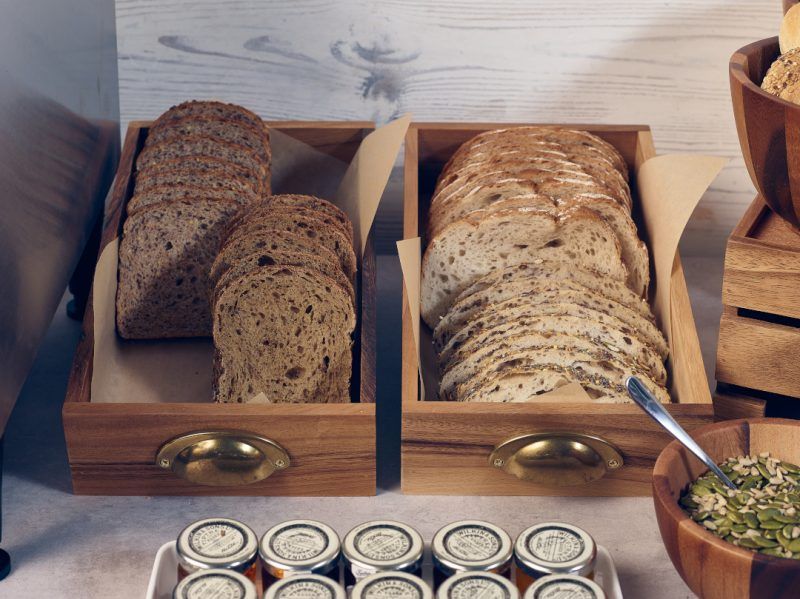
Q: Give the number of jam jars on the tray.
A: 10